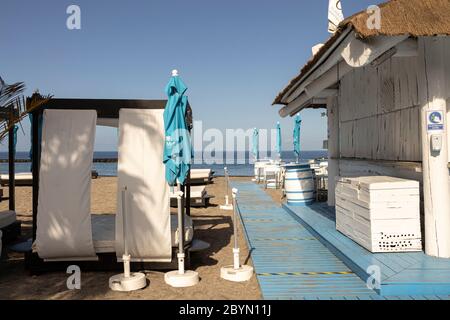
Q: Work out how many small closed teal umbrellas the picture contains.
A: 3